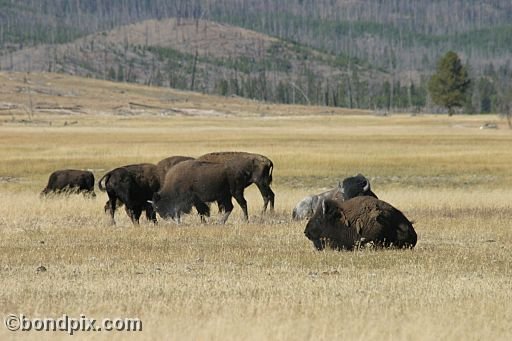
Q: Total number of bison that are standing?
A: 5